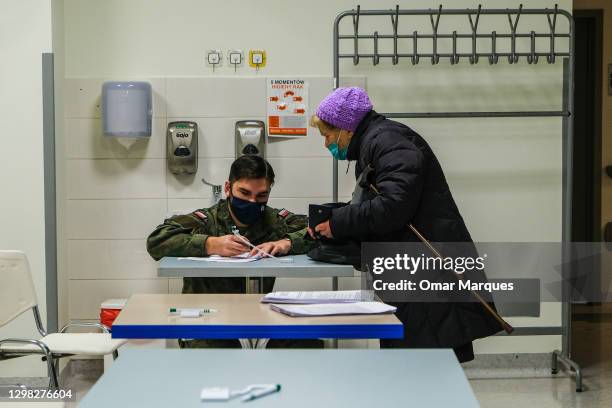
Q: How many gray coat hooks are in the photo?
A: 11